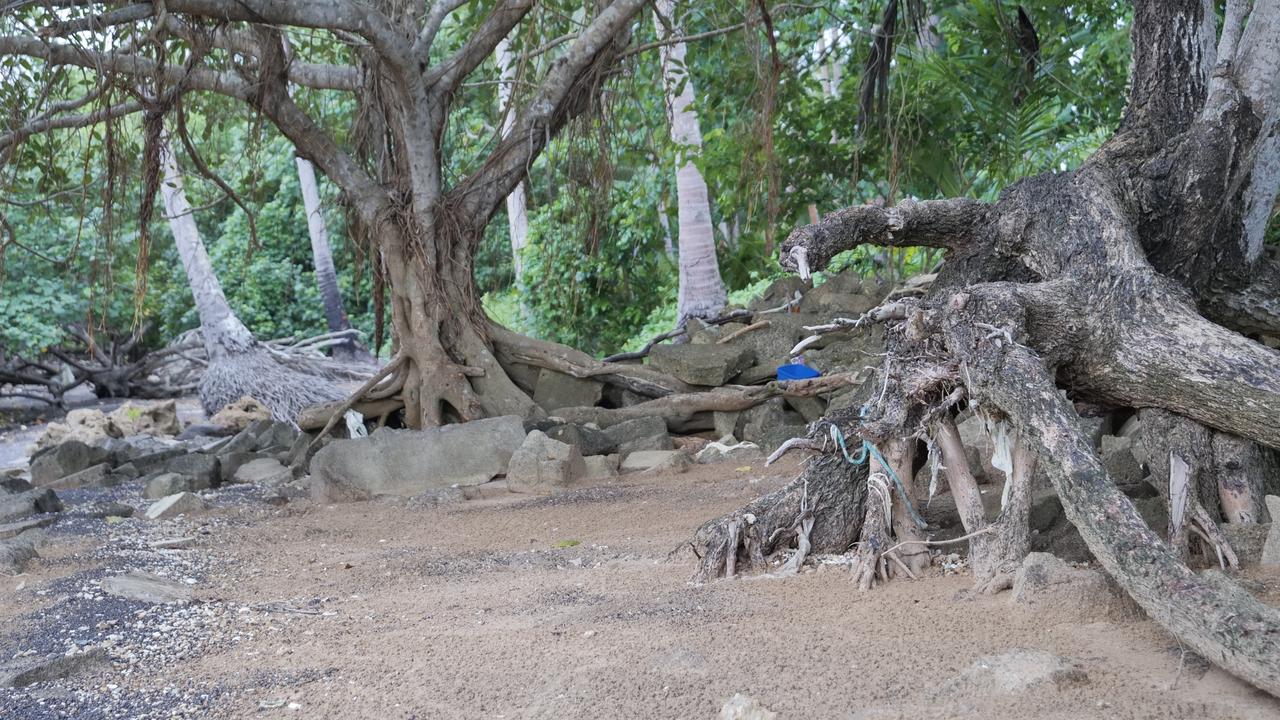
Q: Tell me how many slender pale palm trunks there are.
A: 4